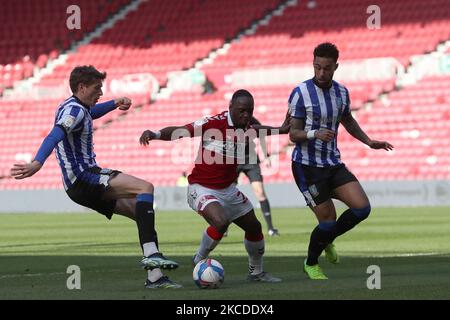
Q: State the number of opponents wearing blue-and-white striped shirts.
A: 2